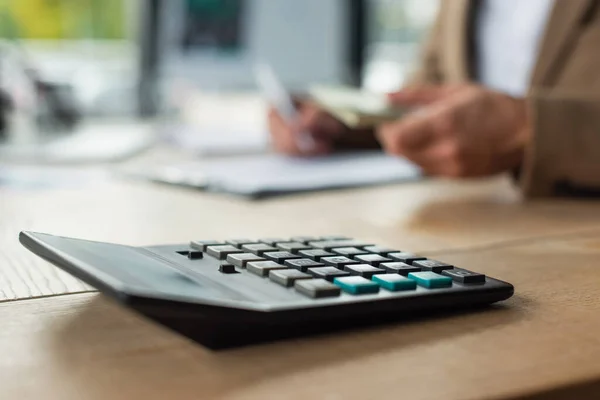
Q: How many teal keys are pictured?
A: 3